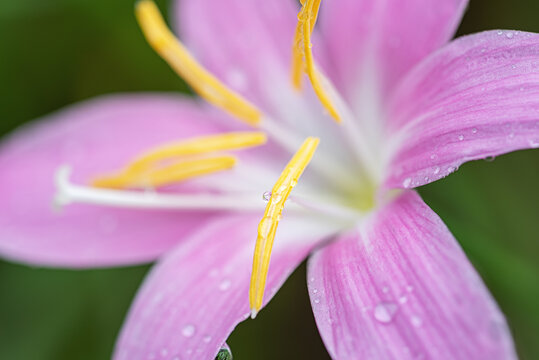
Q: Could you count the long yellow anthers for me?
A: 6